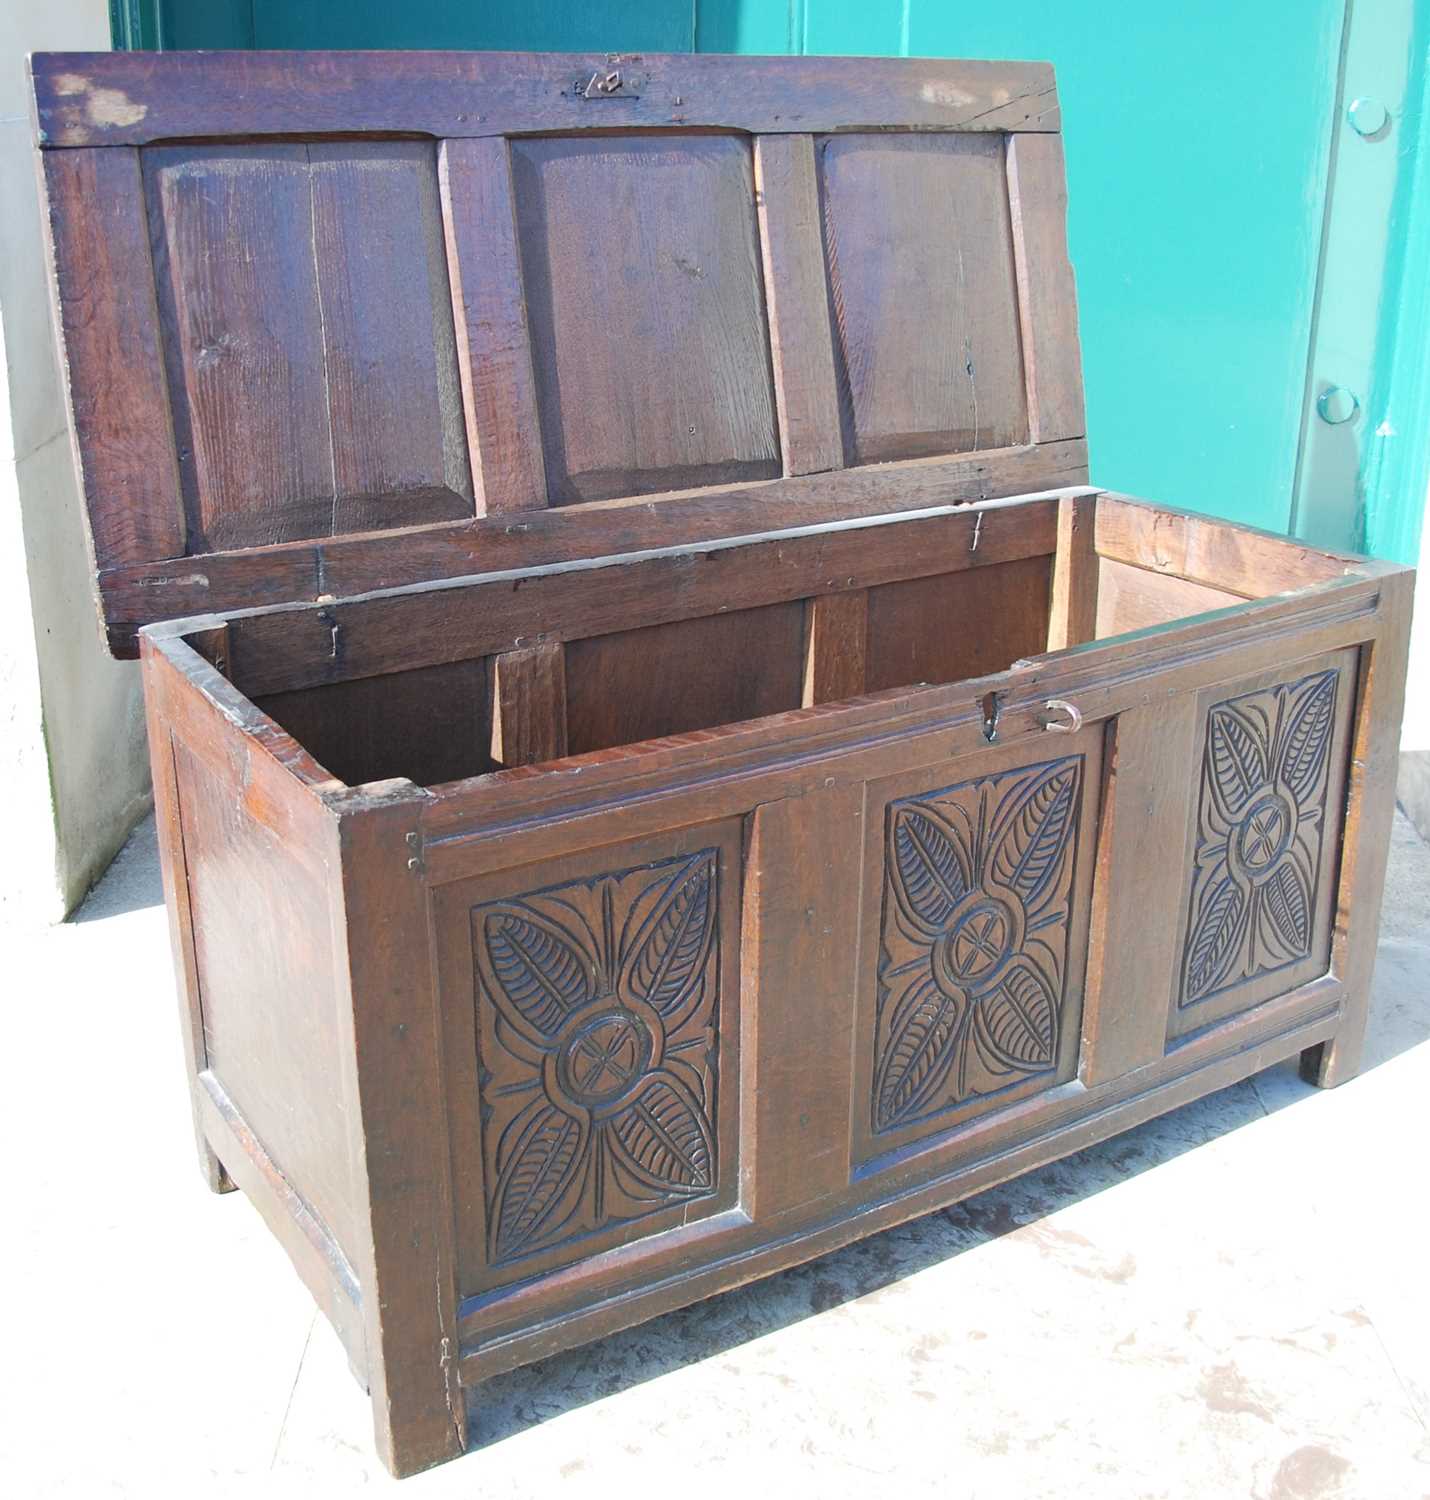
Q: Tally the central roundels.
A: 3